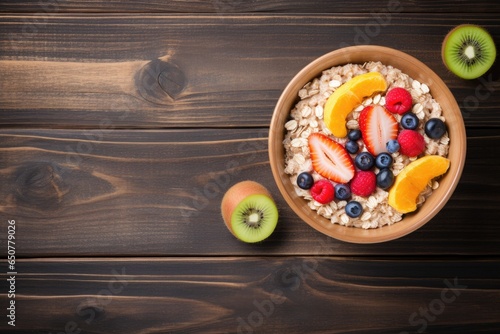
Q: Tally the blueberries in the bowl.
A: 11